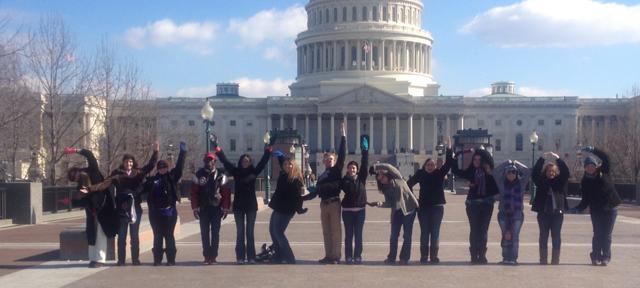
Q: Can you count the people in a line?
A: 14